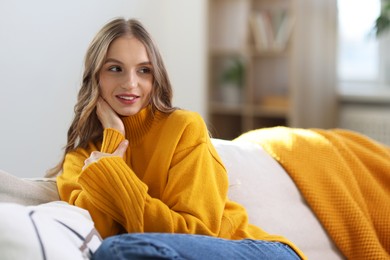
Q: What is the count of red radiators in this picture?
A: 0